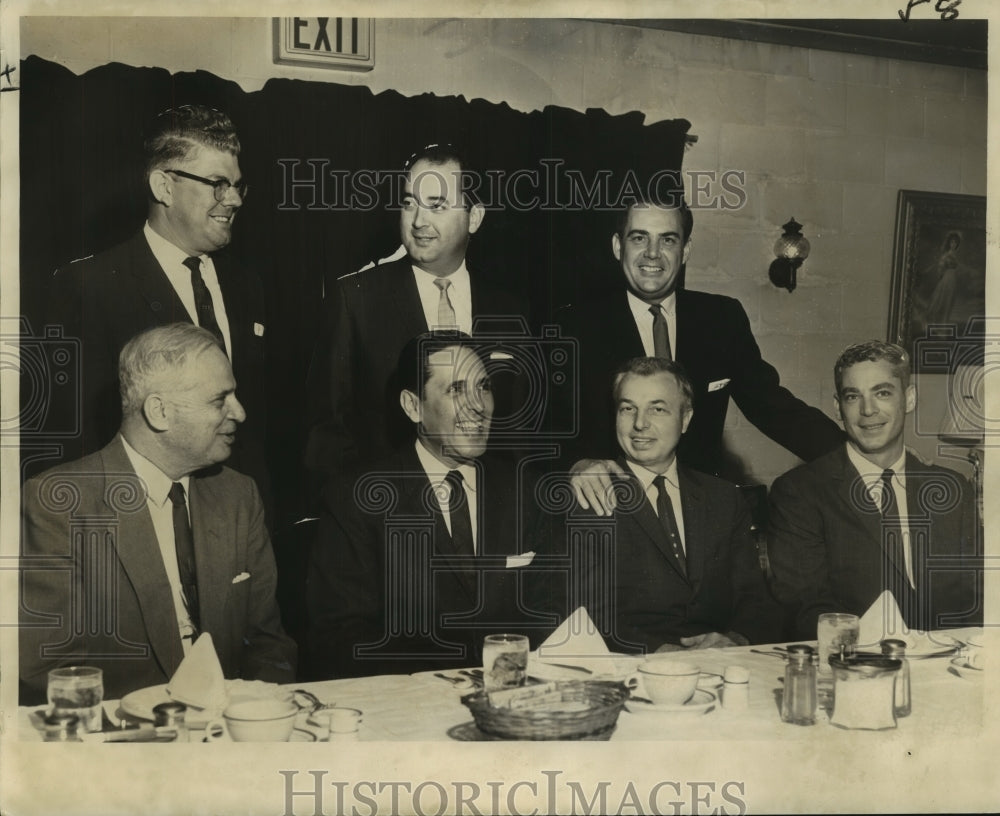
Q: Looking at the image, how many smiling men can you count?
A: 7